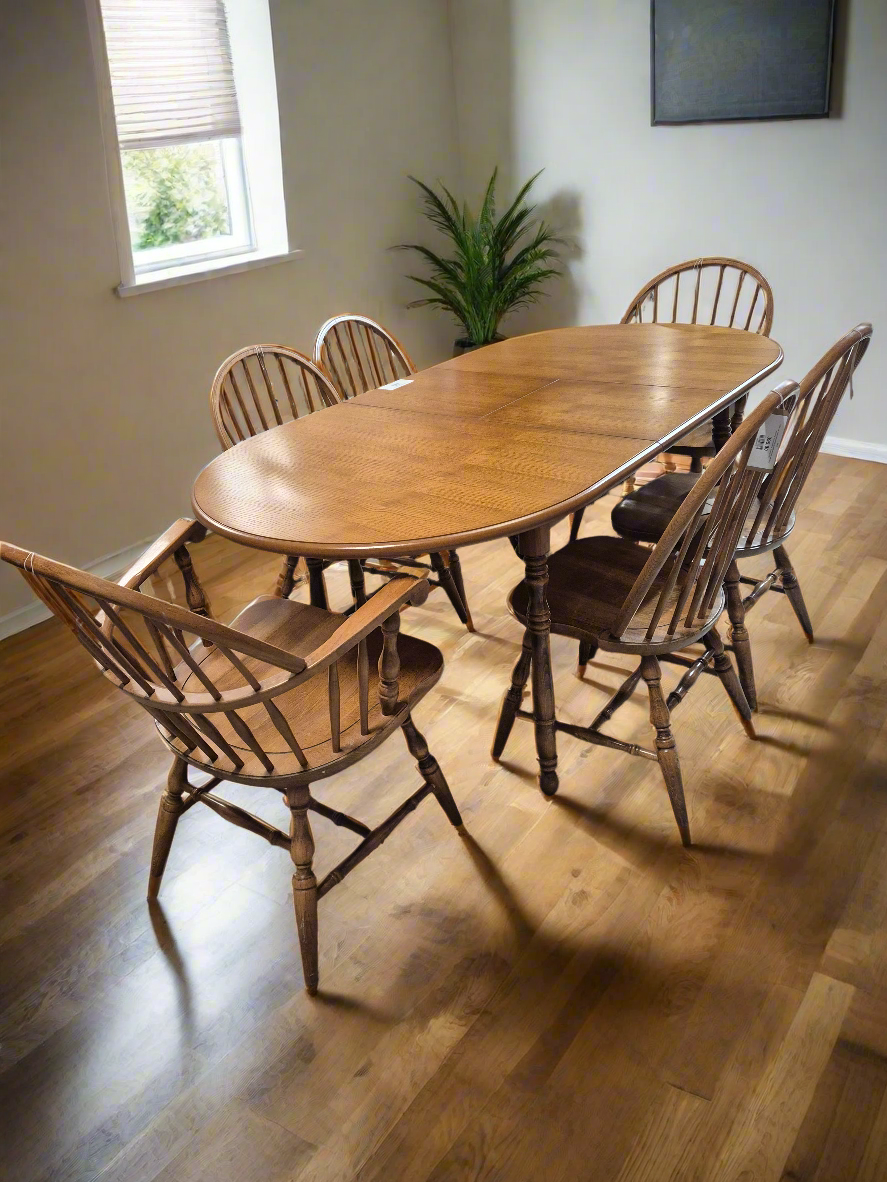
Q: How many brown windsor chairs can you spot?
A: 6